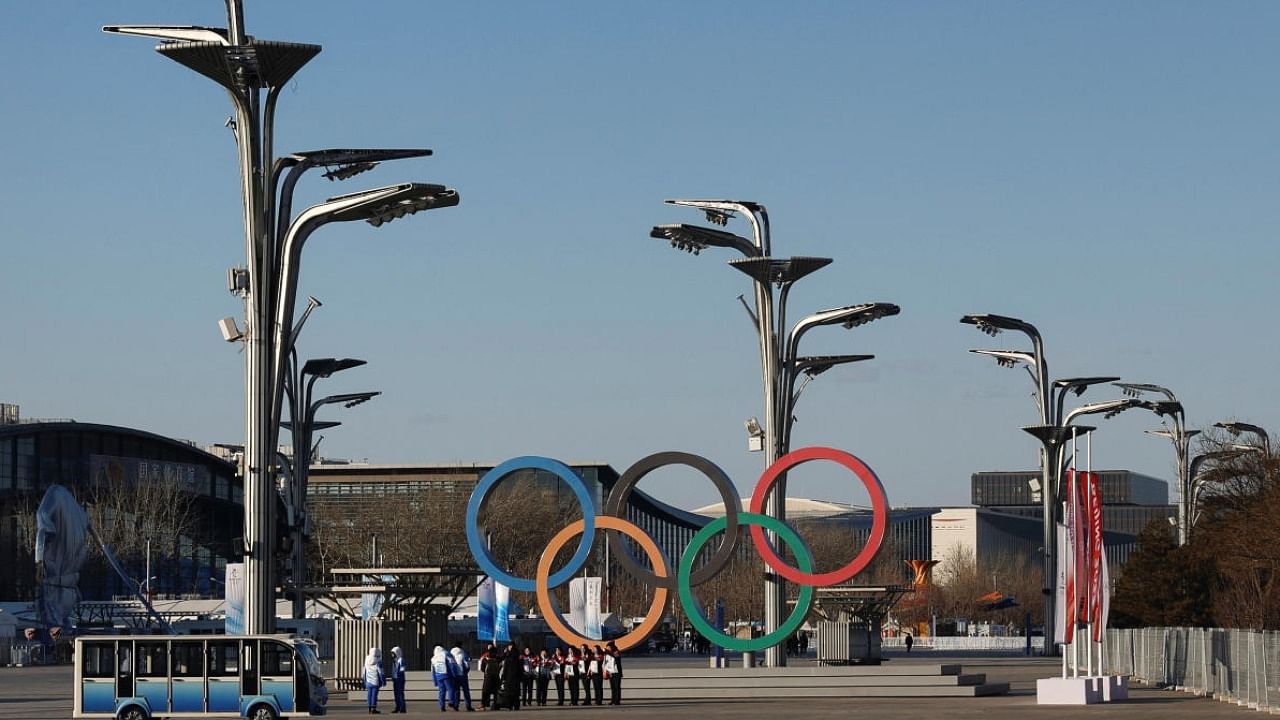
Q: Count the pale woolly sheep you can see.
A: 0